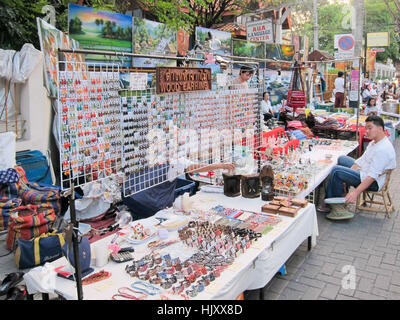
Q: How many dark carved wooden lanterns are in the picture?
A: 3